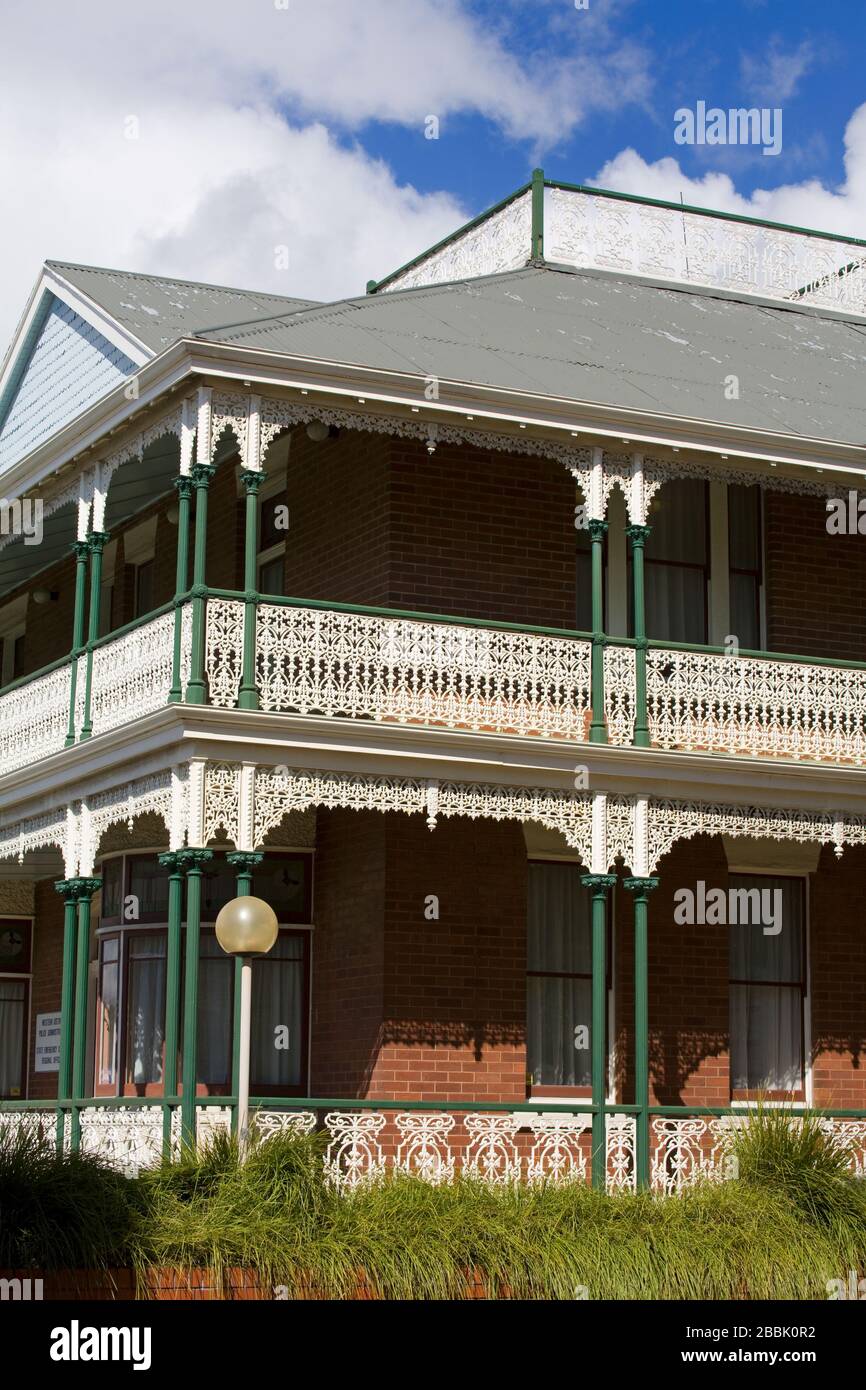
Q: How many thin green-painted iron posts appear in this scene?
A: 14